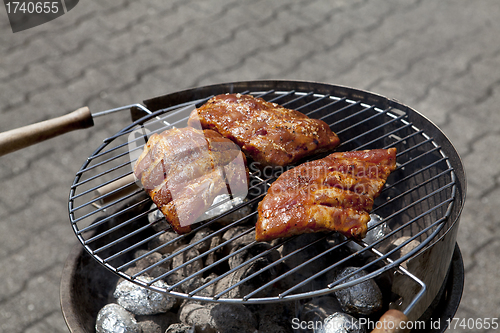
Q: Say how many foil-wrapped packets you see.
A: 7